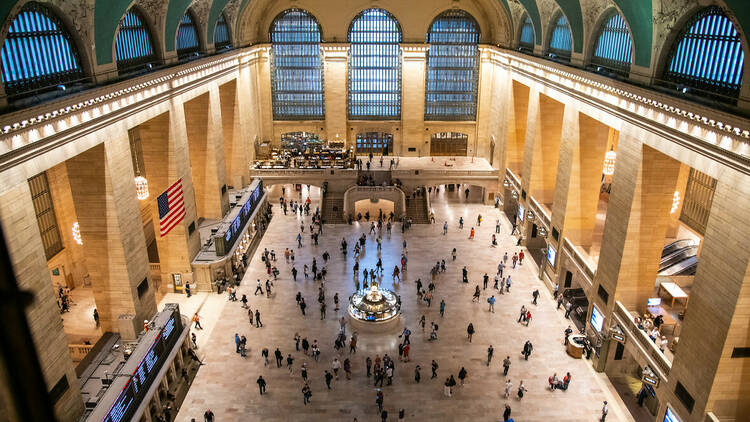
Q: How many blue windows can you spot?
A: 11